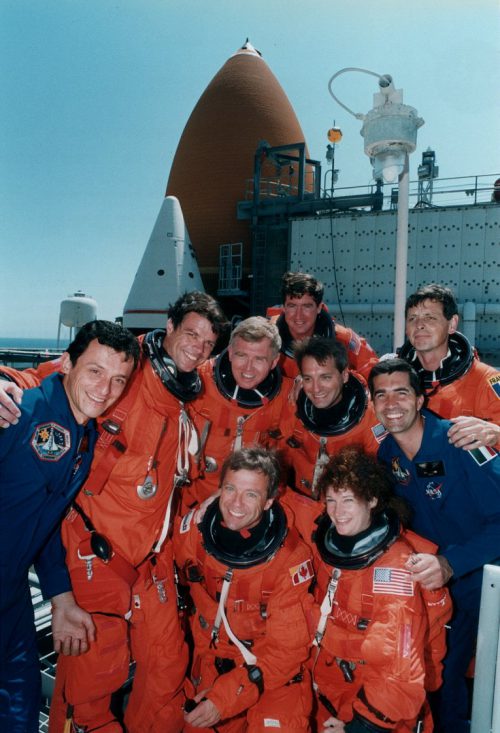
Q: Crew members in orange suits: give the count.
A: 7